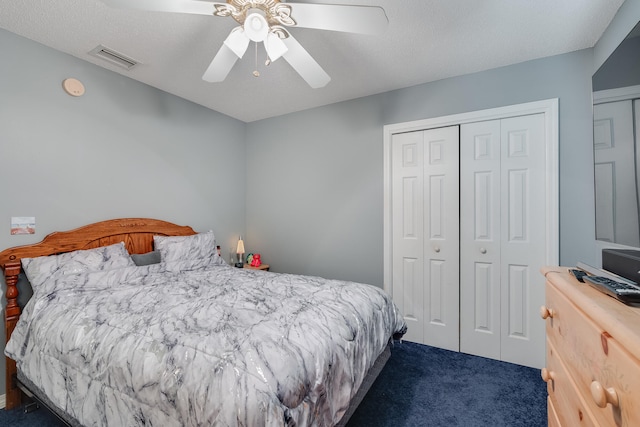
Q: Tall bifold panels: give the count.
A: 4